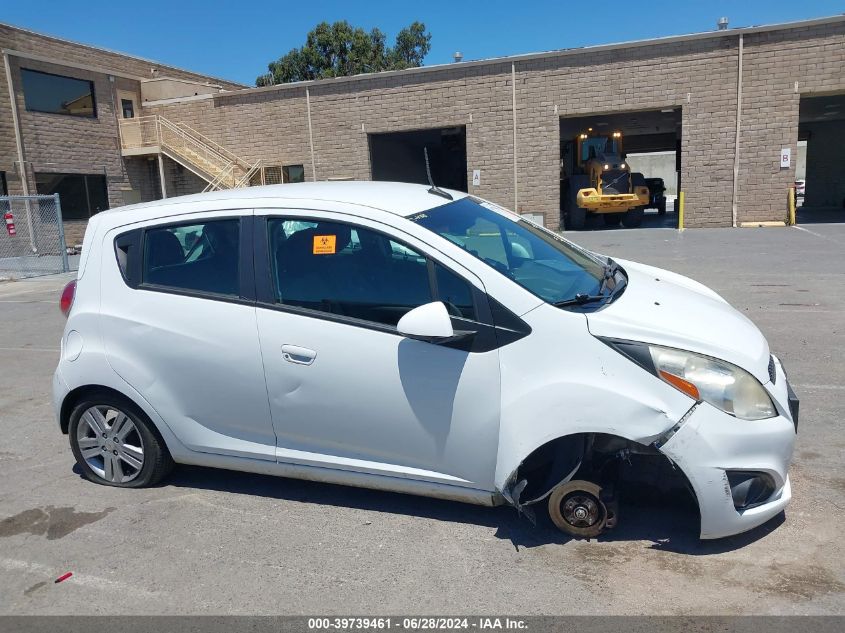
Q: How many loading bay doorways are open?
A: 3